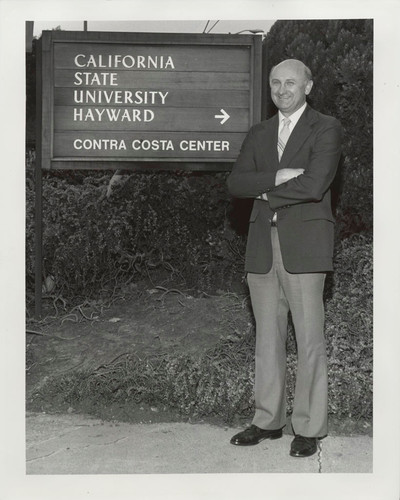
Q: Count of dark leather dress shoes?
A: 2